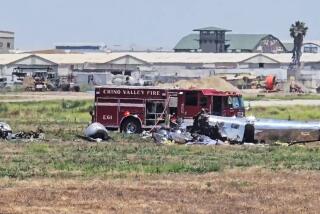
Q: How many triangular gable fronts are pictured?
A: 3